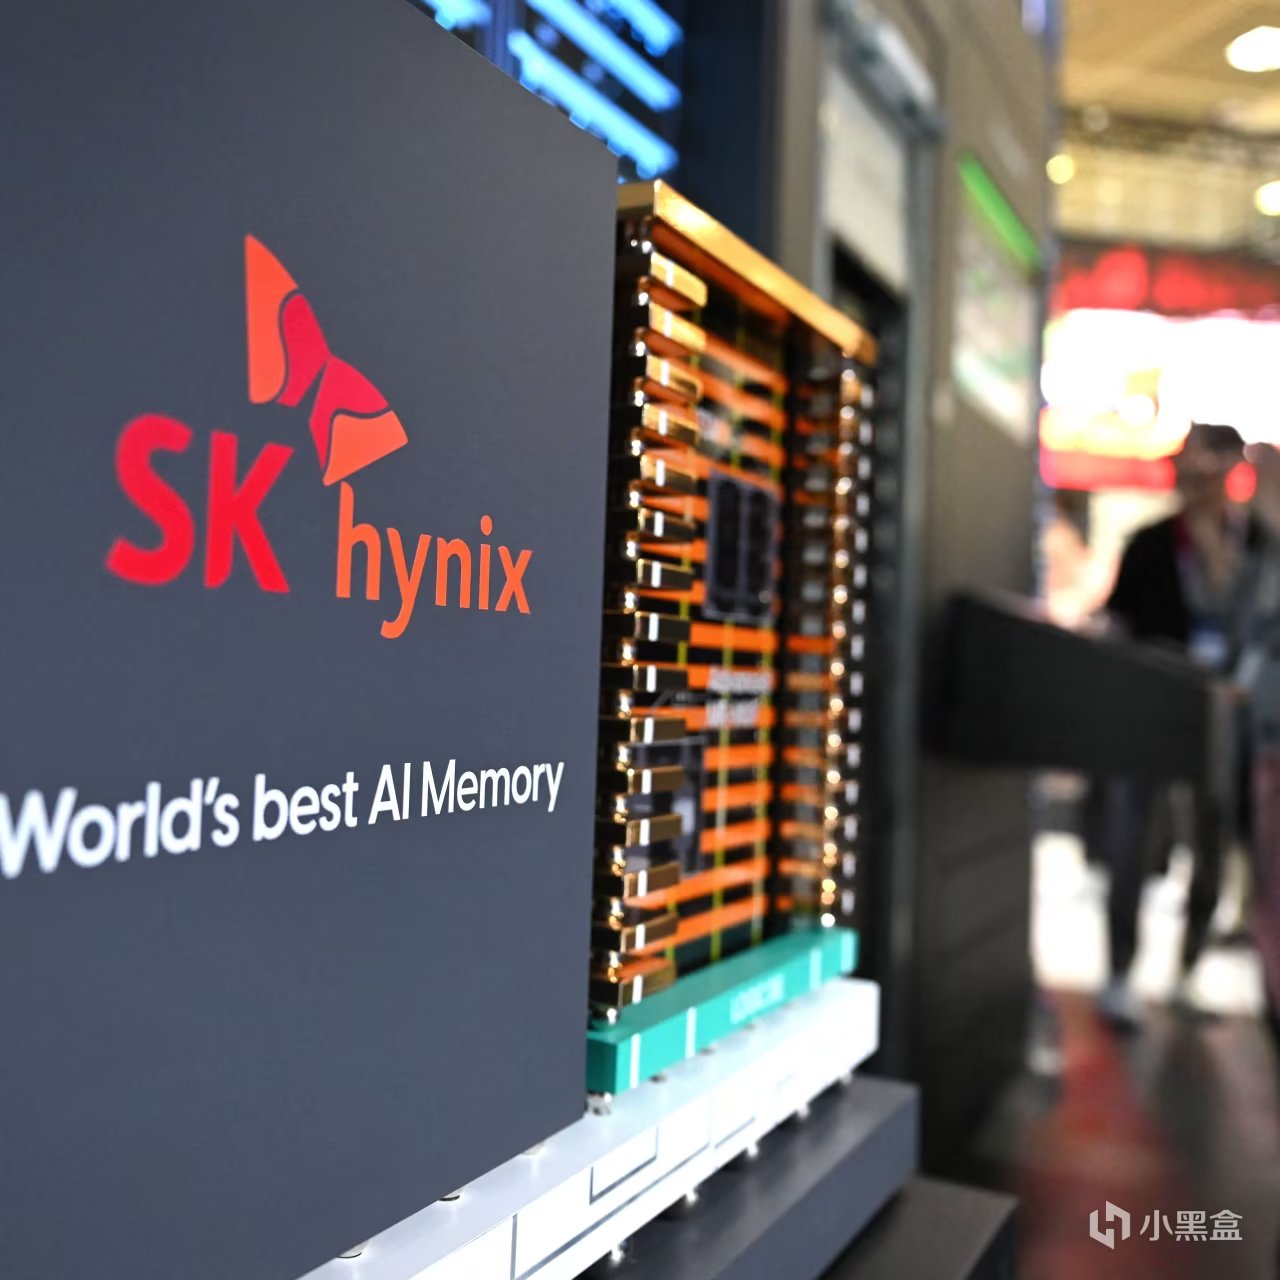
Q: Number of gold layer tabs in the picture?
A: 15